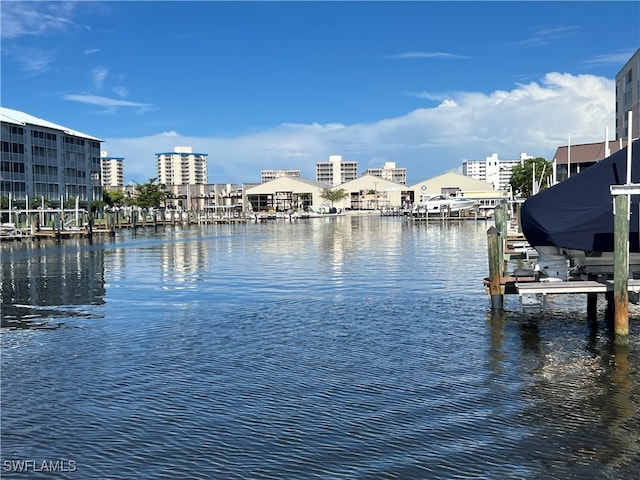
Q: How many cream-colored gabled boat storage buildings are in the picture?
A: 3